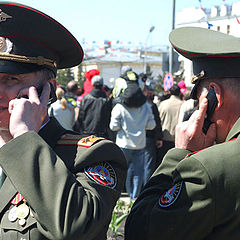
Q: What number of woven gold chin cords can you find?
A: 2